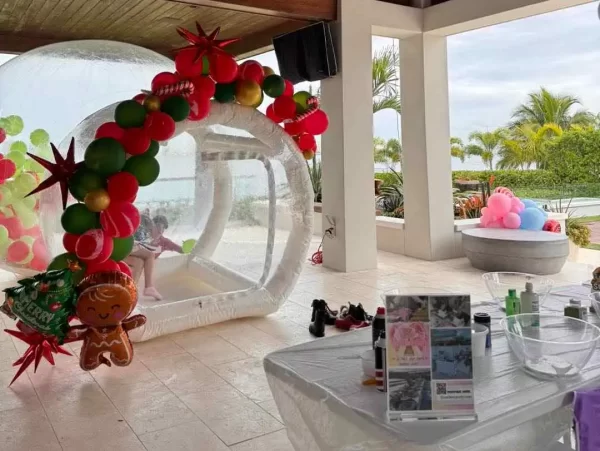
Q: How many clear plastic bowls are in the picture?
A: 3